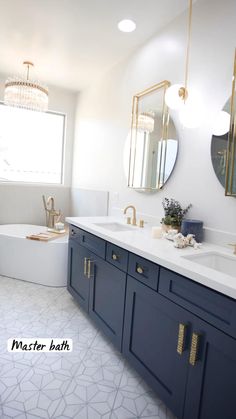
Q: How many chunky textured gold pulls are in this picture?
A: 4